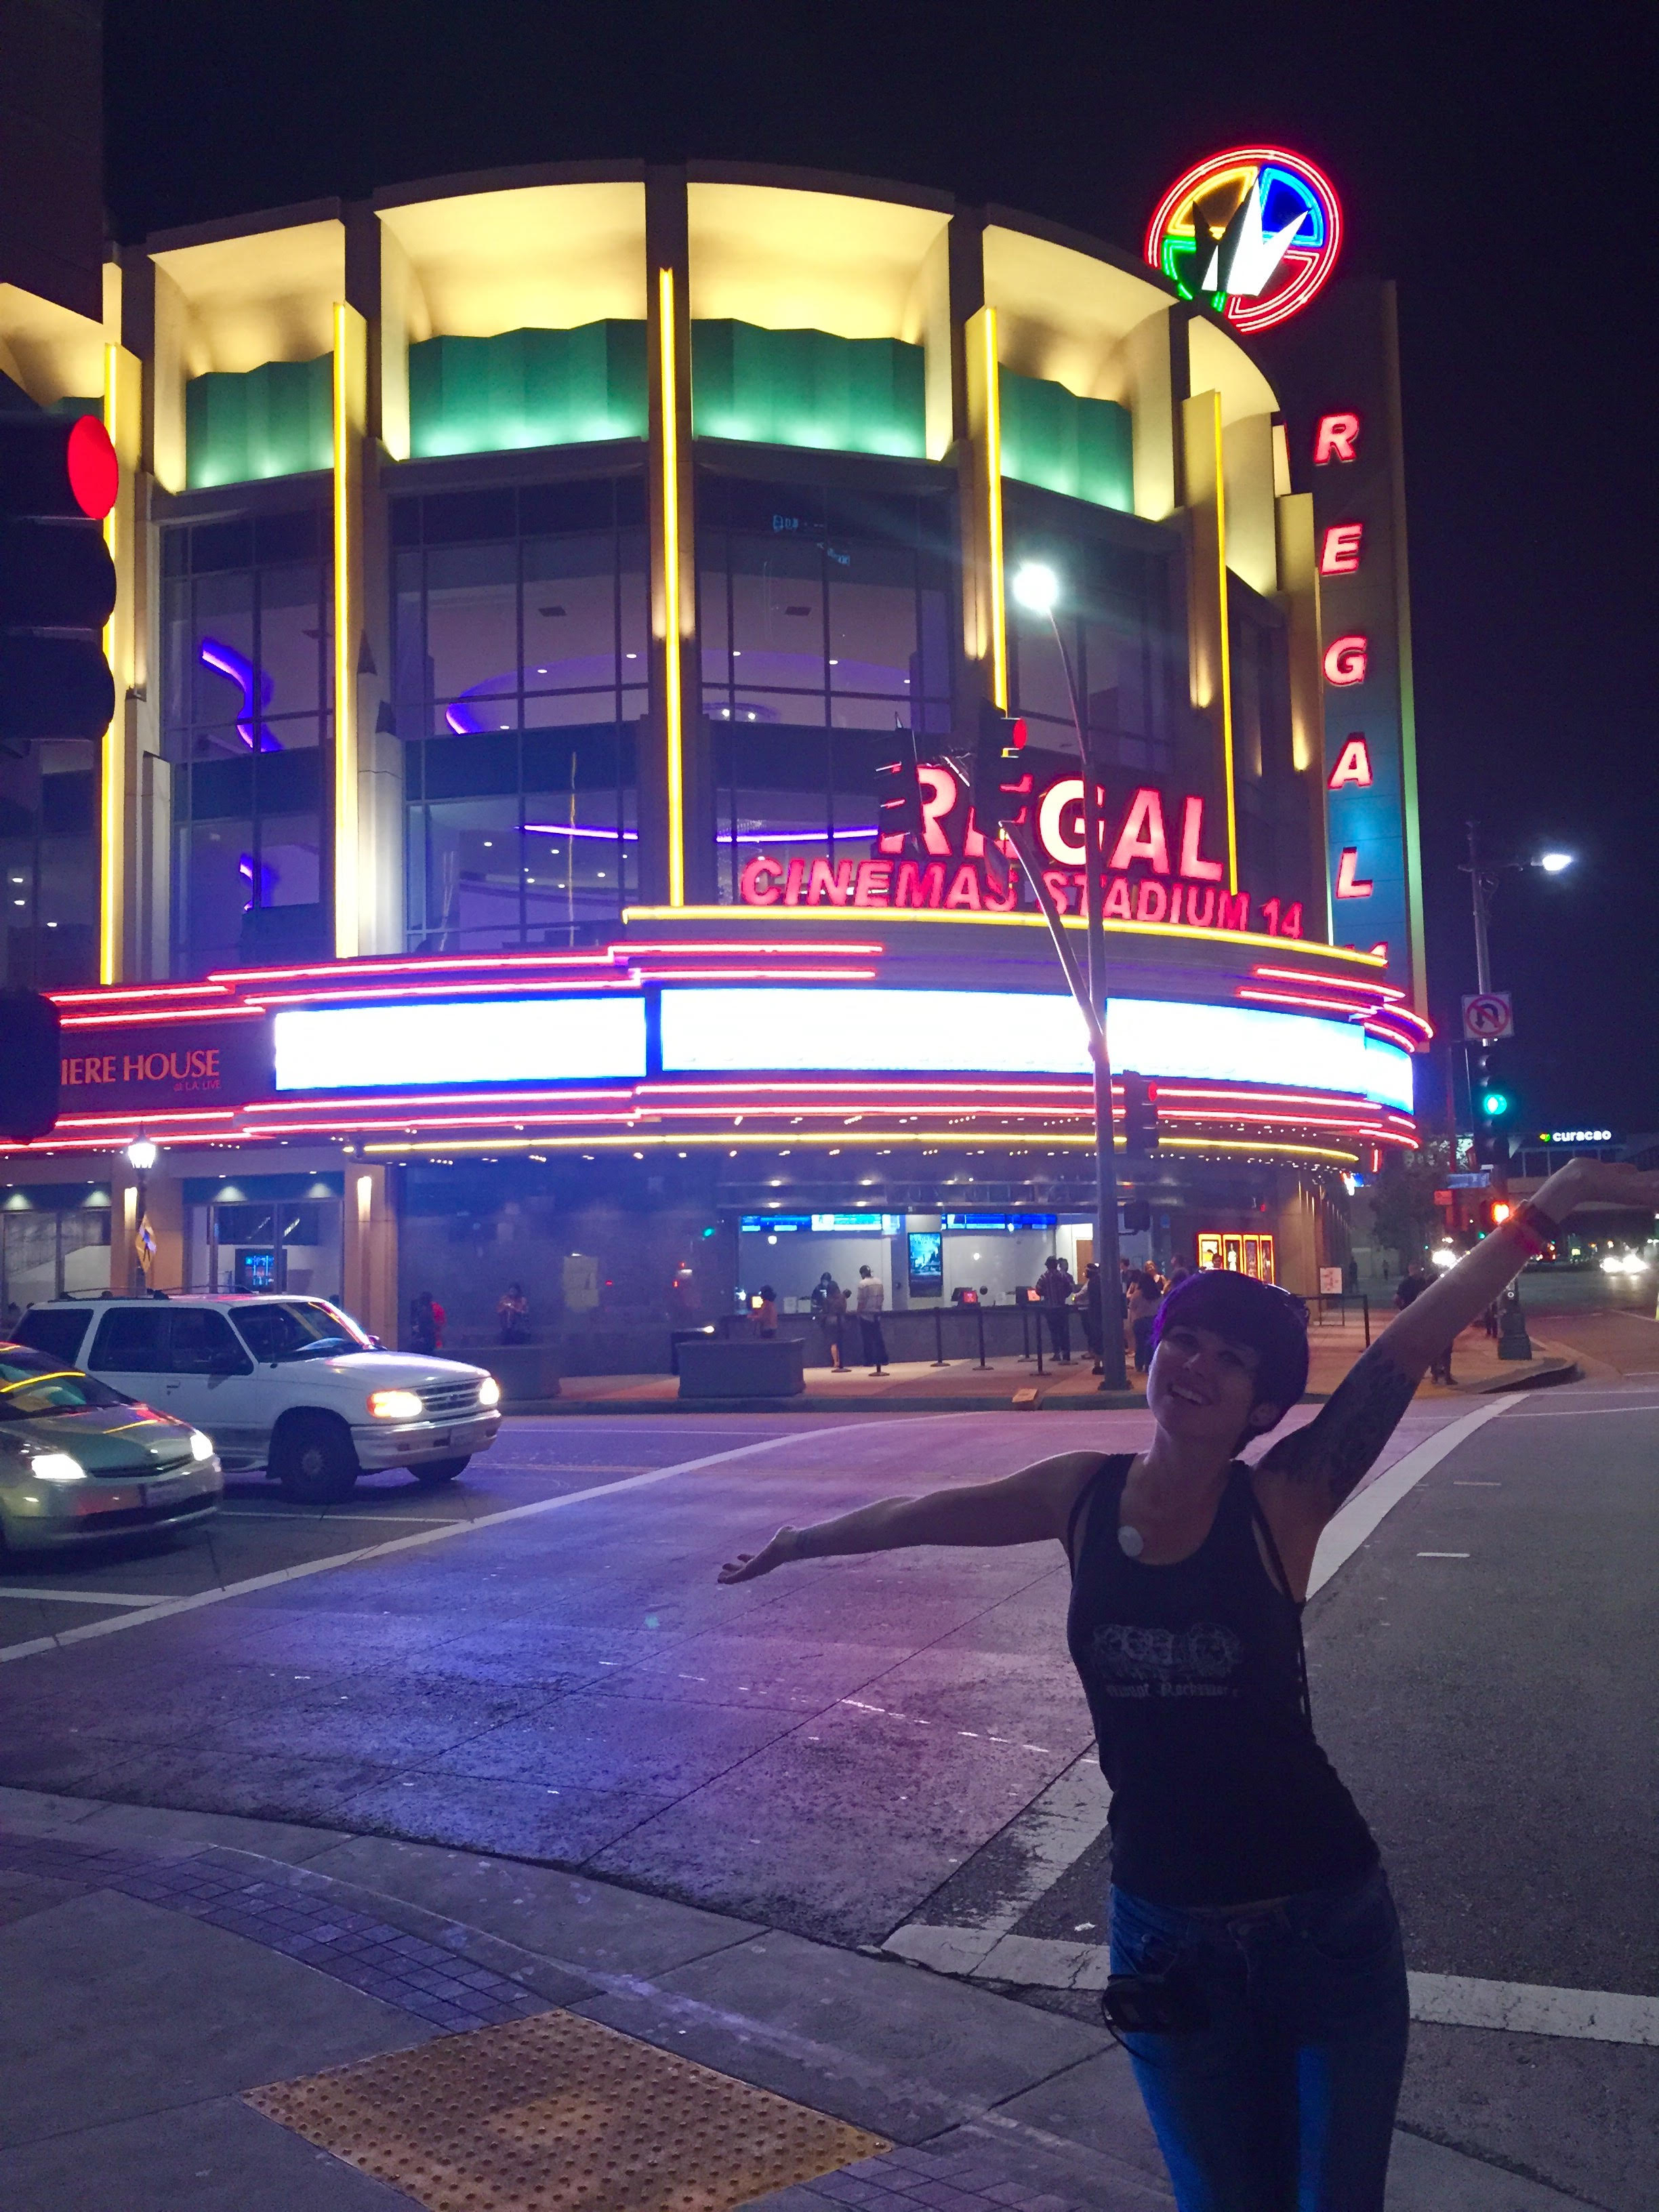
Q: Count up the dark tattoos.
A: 1